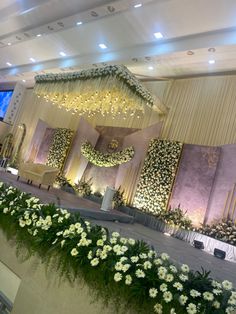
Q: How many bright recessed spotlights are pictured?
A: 12